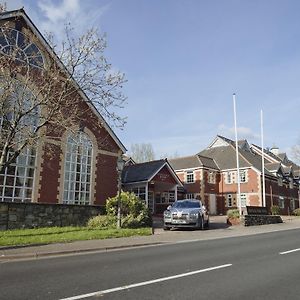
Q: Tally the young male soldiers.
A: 0